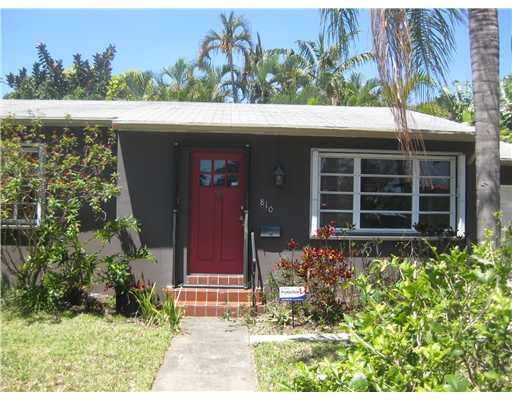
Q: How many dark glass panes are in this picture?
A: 12